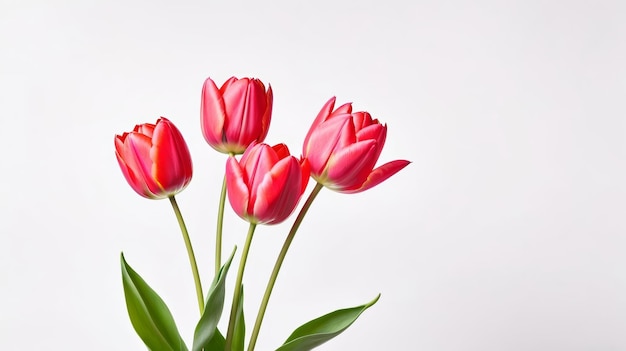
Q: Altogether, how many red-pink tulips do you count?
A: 4